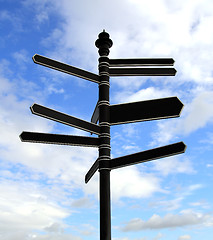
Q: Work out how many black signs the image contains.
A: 9